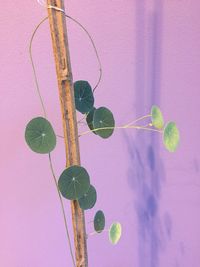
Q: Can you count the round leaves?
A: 10